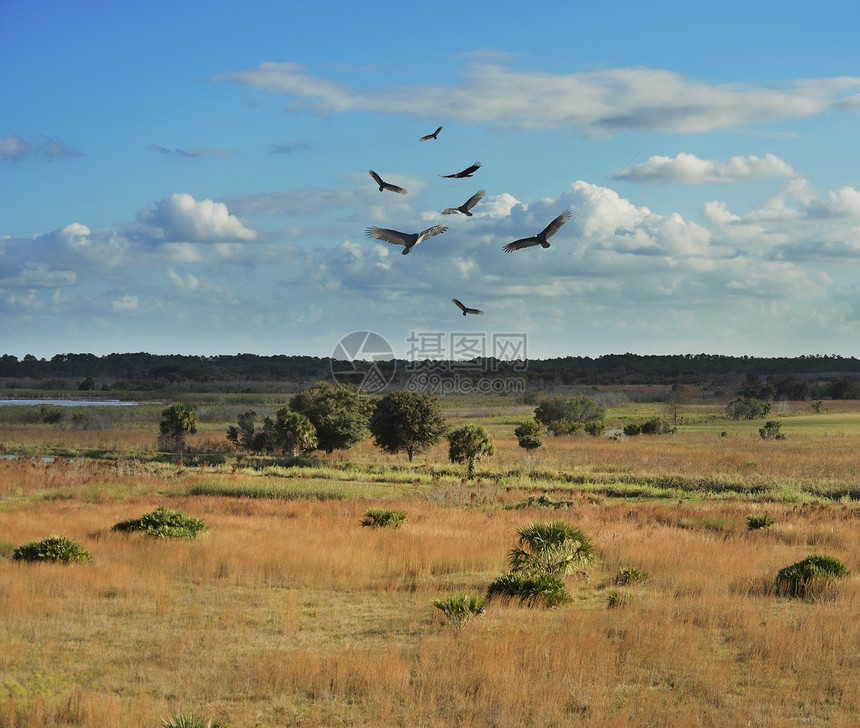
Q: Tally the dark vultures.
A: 7